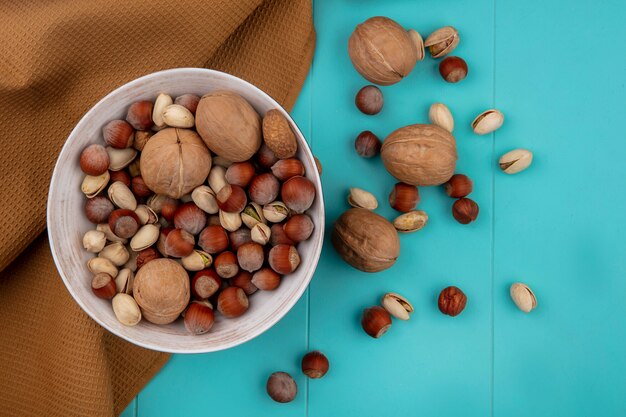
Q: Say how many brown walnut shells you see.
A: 6